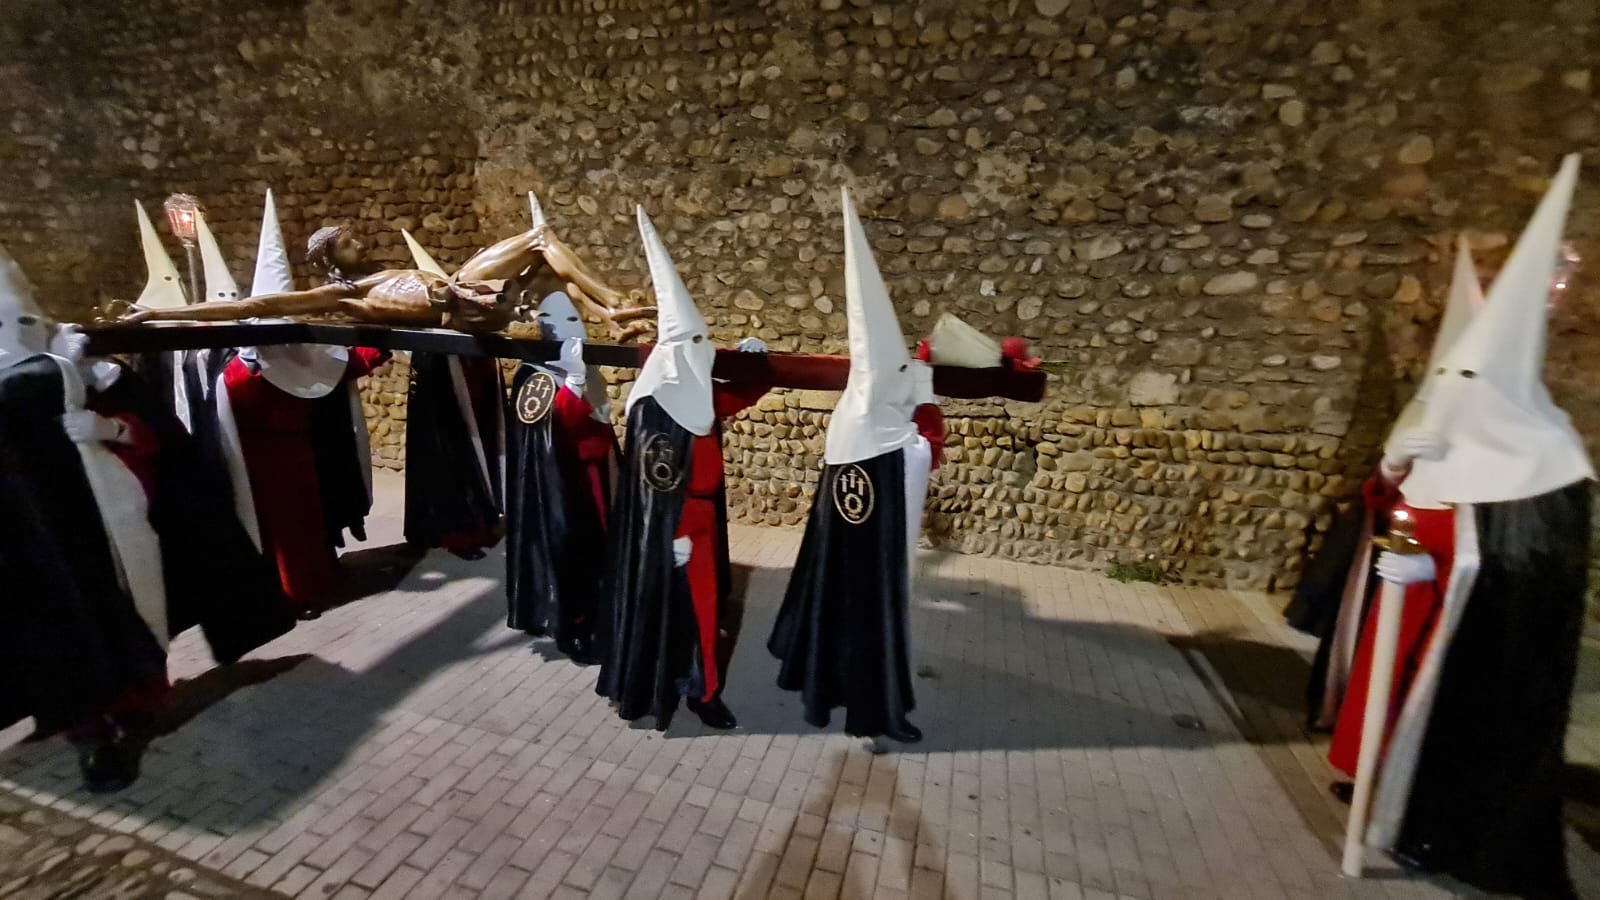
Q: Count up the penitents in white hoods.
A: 10